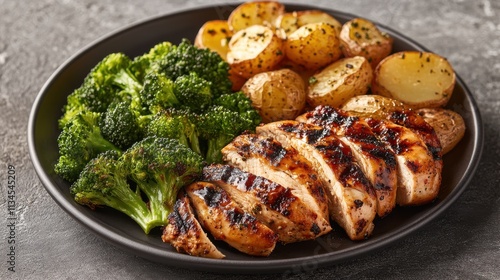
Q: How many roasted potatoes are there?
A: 11